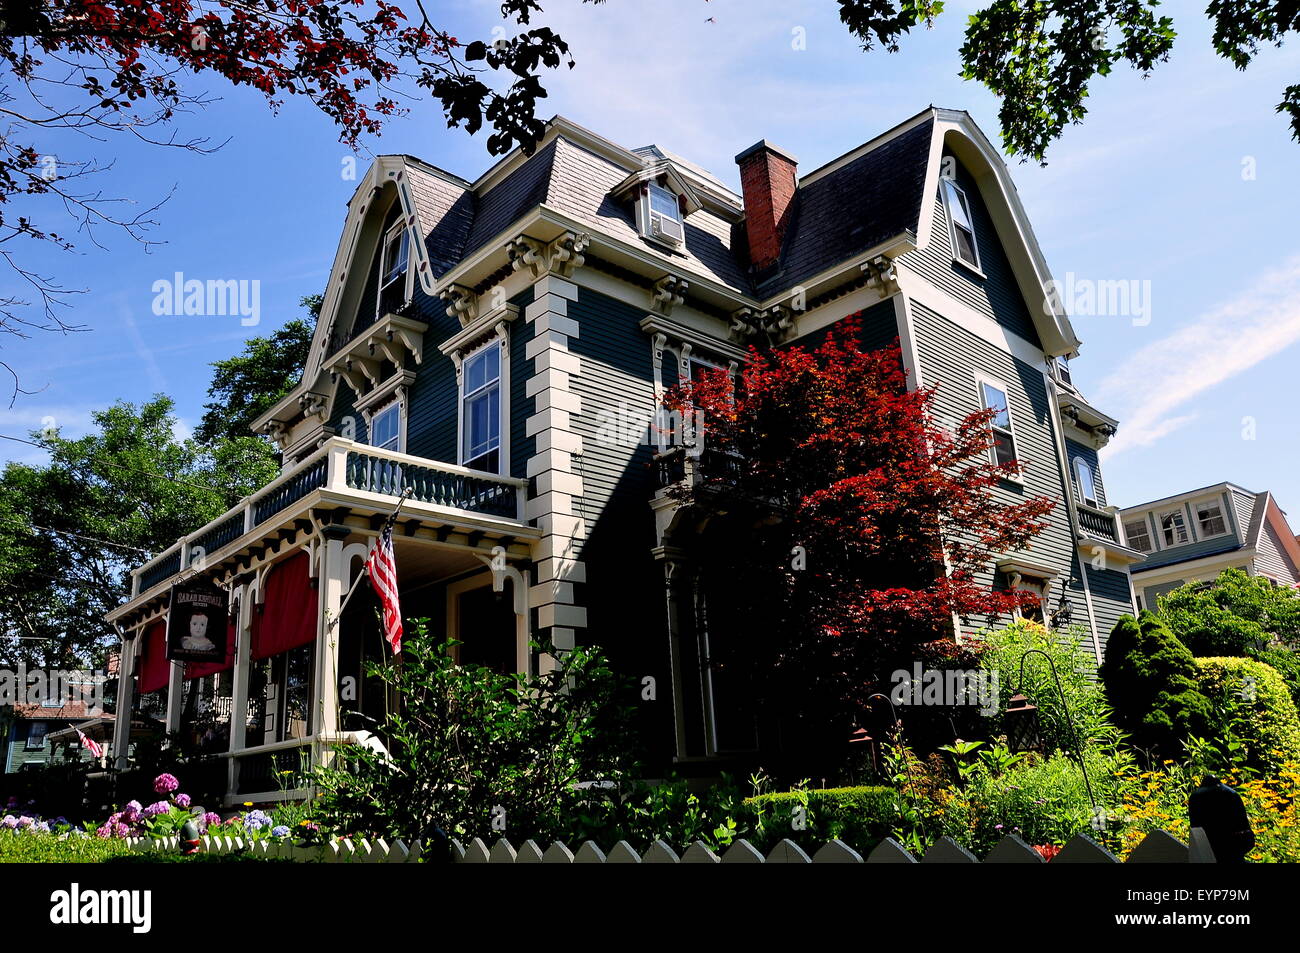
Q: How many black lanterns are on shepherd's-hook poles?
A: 2